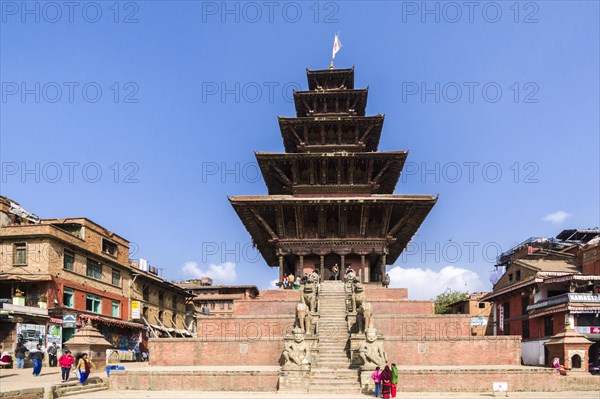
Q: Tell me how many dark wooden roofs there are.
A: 5